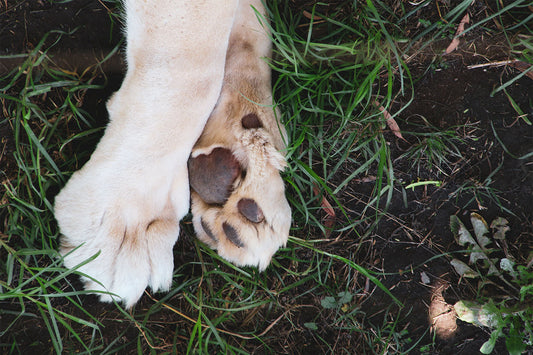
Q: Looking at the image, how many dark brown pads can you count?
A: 5